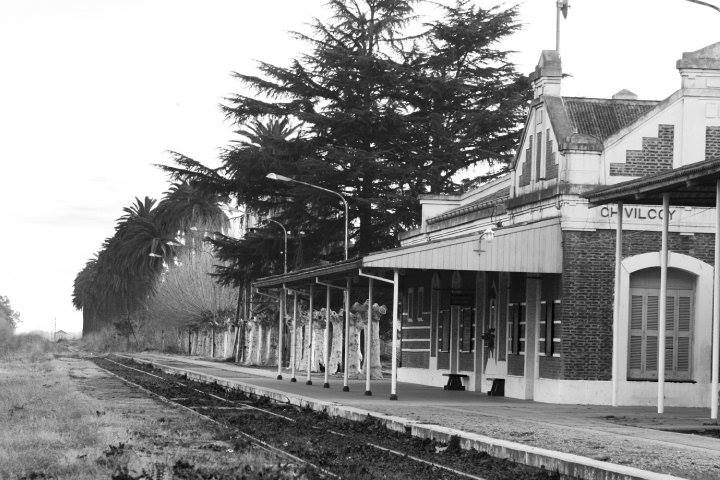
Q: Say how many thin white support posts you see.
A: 10